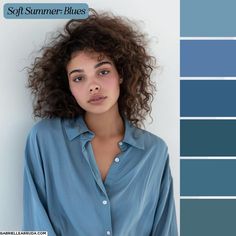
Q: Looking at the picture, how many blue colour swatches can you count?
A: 6